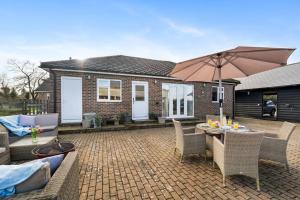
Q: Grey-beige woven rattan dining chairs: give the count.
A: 4